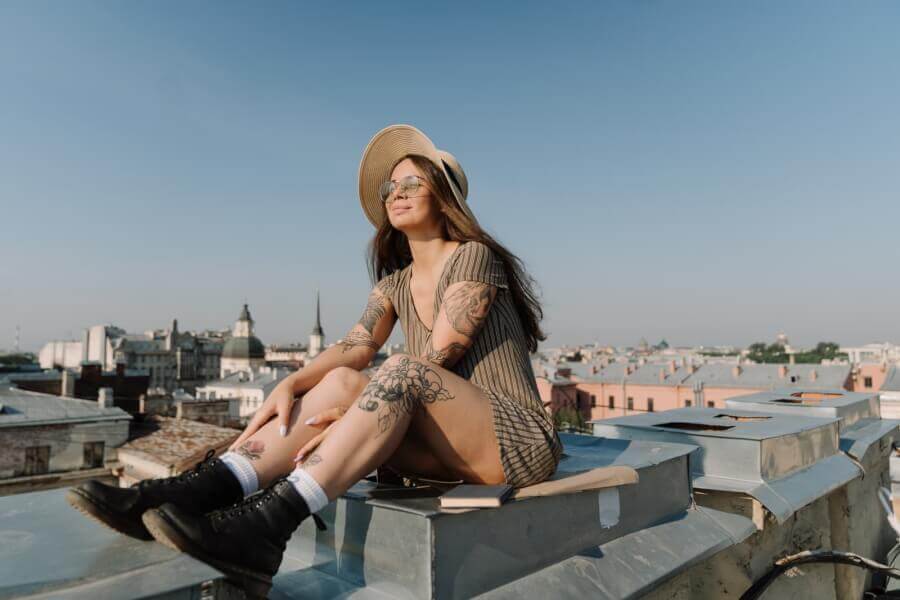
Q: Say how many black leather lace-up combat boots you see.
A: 2